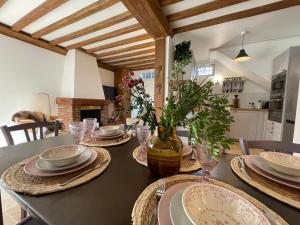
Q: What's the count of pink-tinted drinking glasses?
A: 4